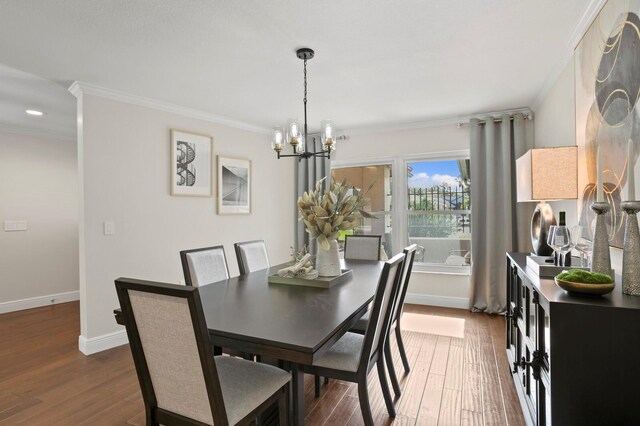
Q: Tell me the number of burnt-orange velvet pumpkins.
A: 0